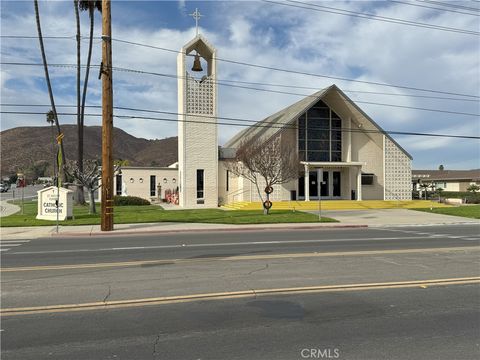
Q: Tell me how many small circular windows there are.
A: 4